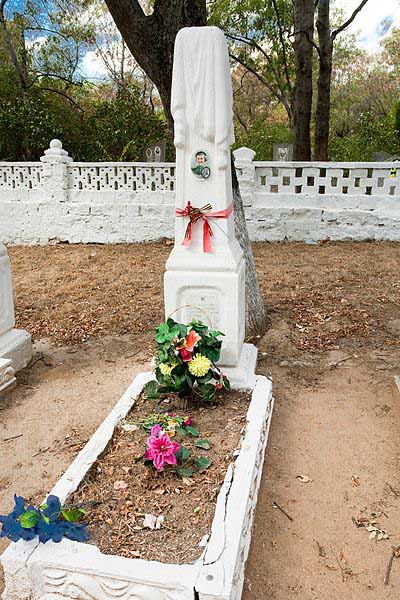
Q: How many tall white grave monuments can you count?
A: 1